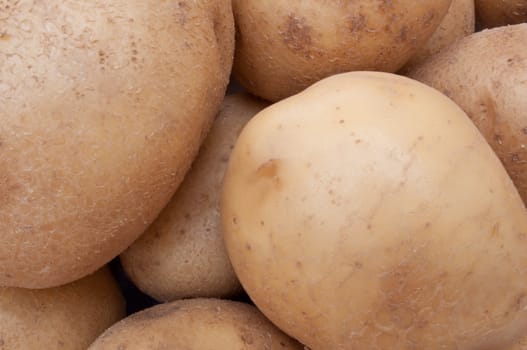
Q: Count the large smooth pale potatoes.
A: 1